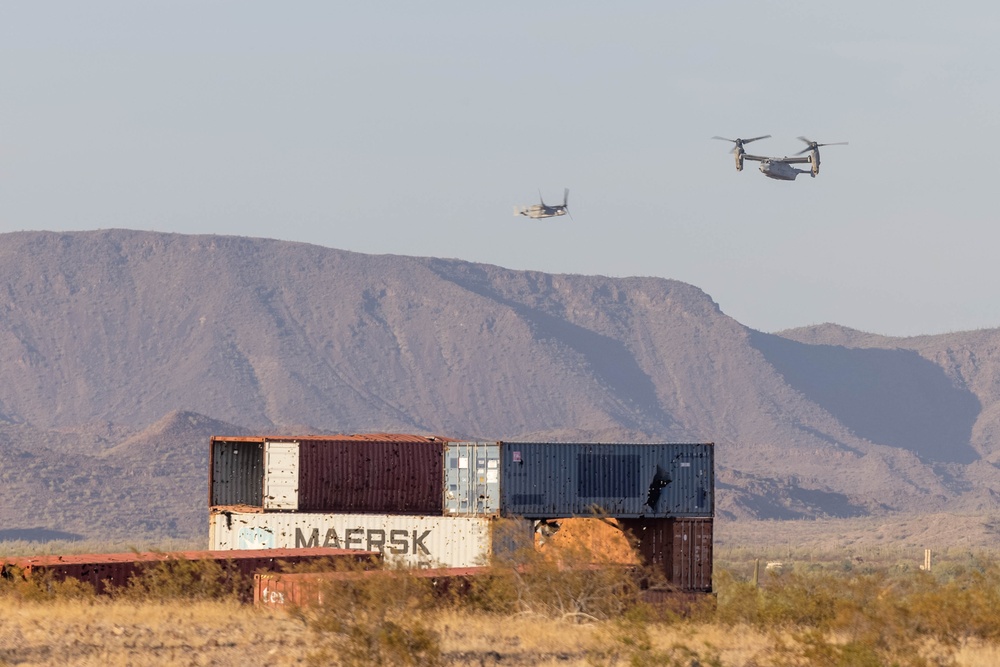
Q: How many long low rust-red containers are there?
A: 2